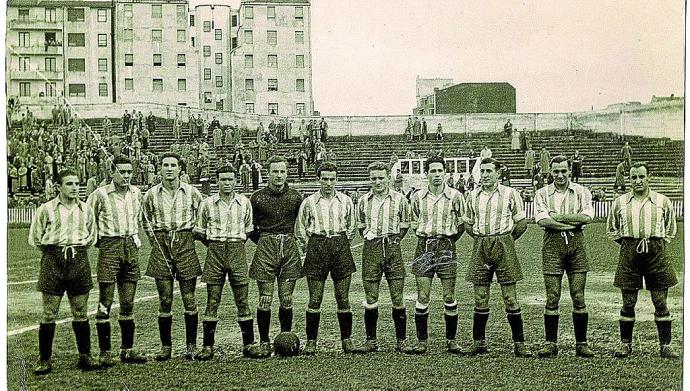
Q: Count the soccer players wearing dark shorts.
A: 11